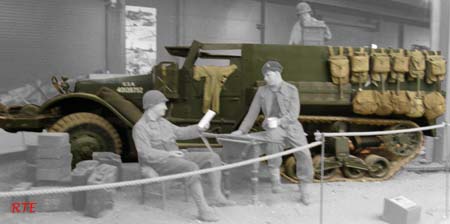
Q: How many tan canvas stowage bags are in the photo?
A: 11